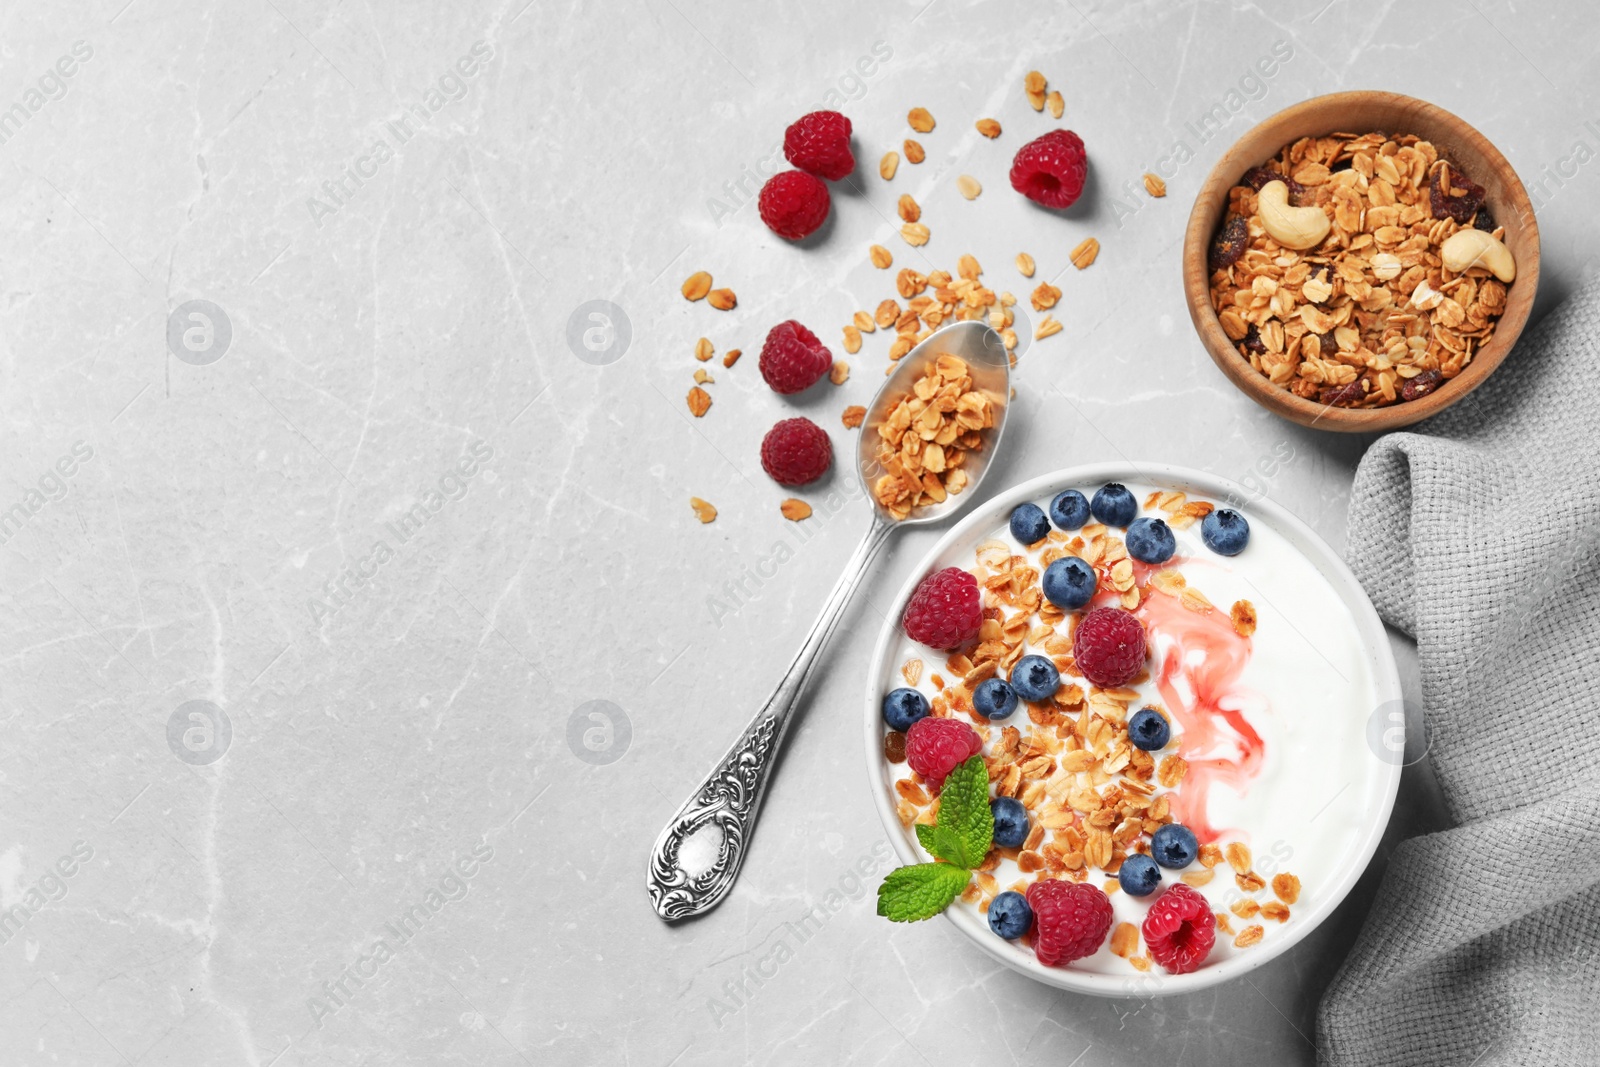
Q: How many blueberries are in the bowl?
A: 14